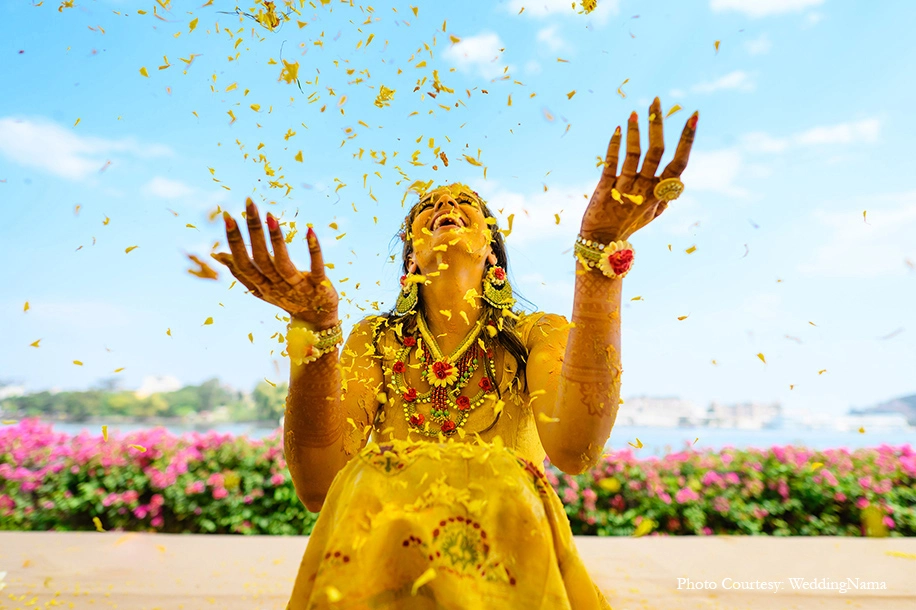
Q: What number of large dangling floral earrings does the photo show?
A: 2